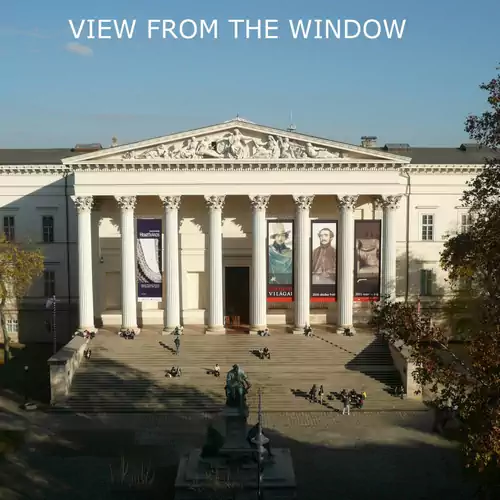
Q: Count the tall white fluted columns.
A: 8